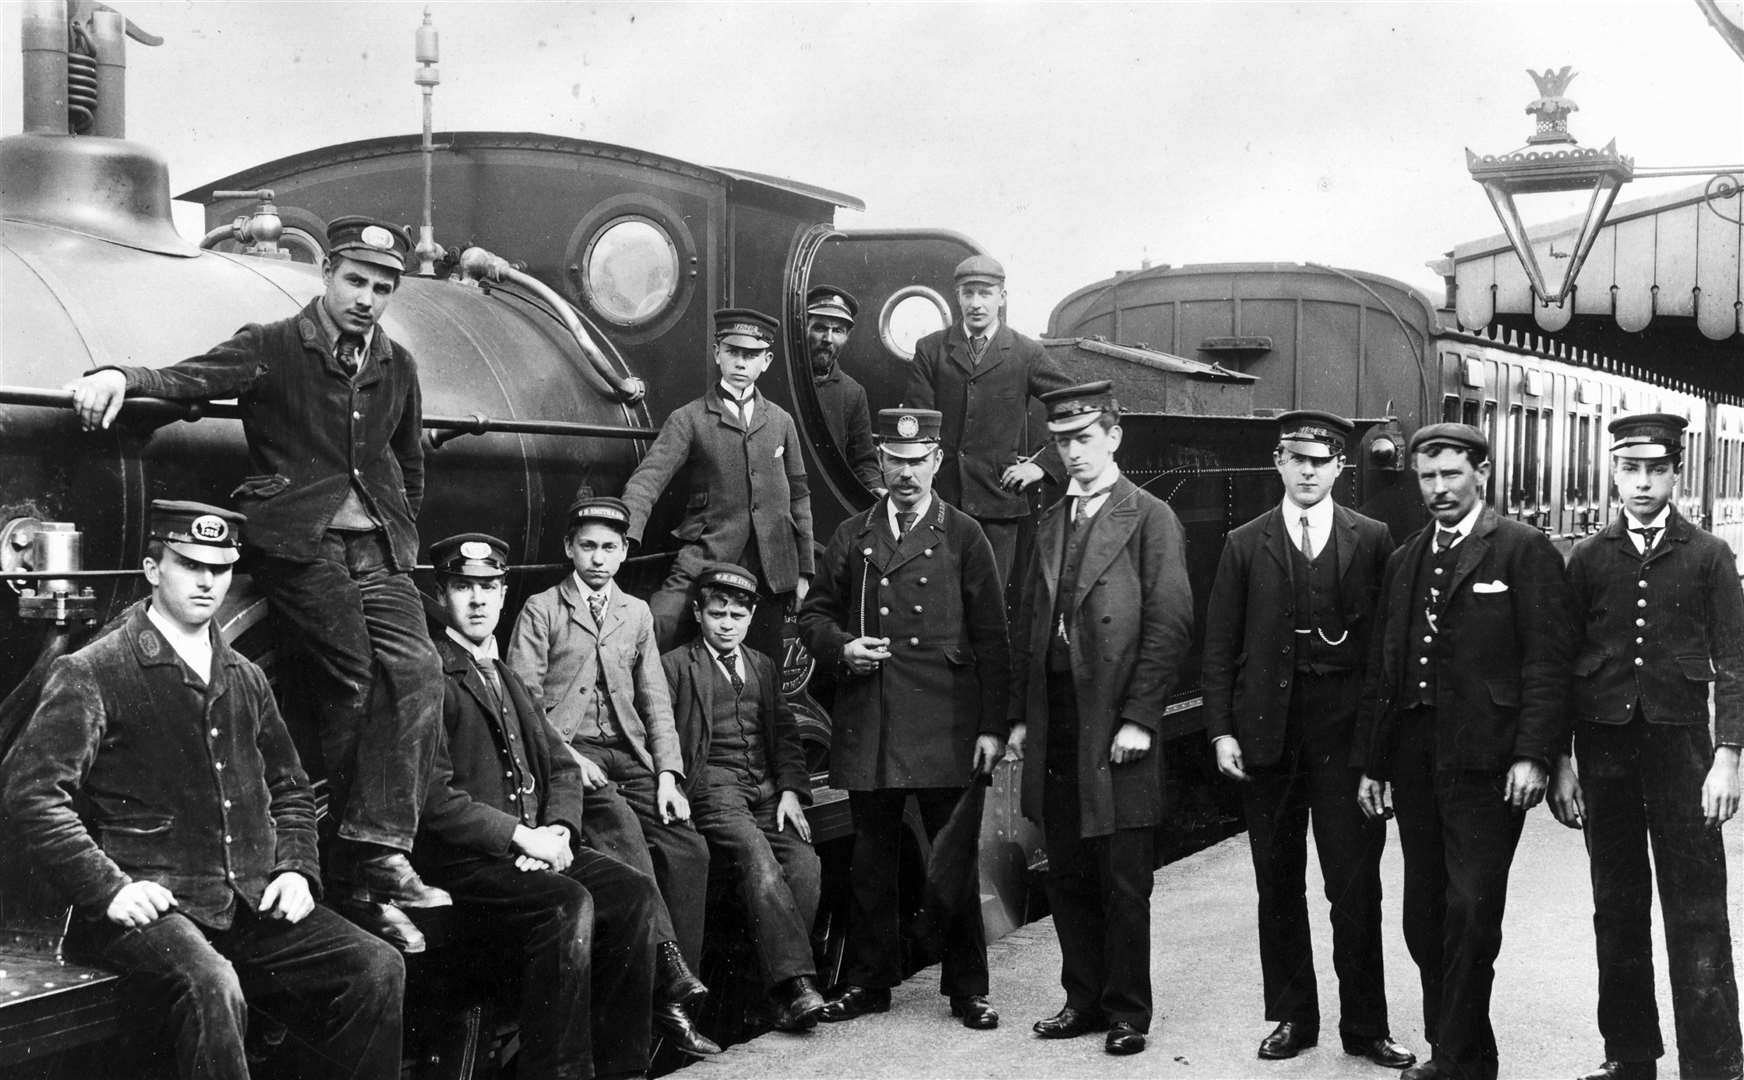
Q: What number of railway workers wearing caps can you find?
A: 13